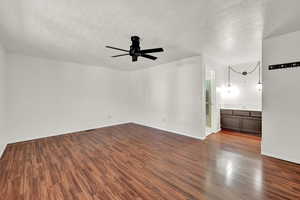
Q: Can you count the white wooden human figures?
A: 0